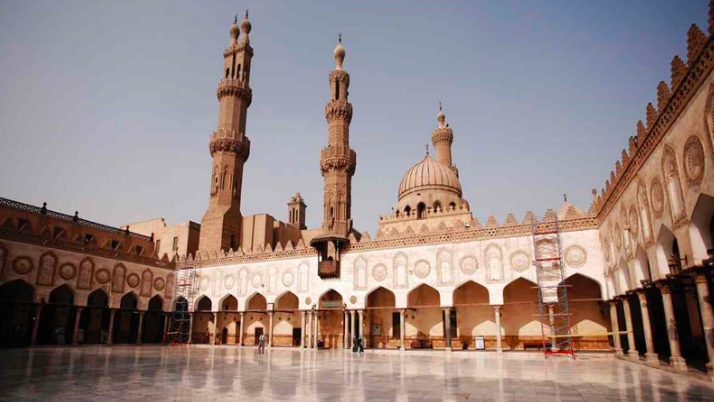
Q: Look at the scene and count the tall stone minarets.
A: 3